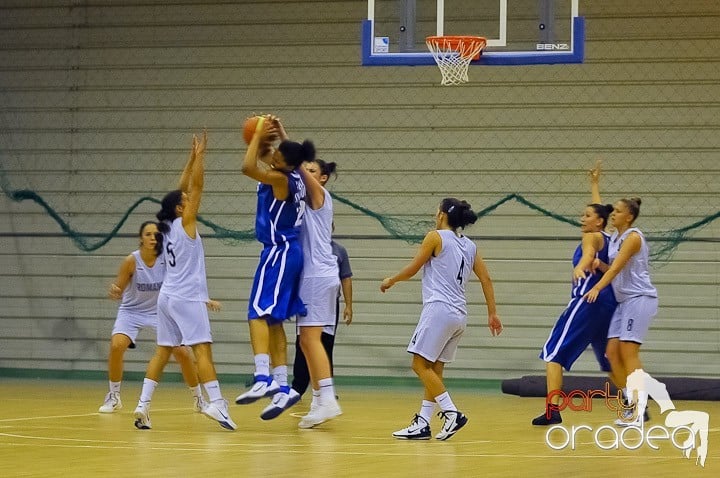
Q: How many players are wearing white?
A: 5